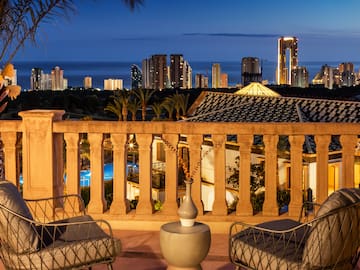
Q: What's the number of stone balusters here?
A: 13